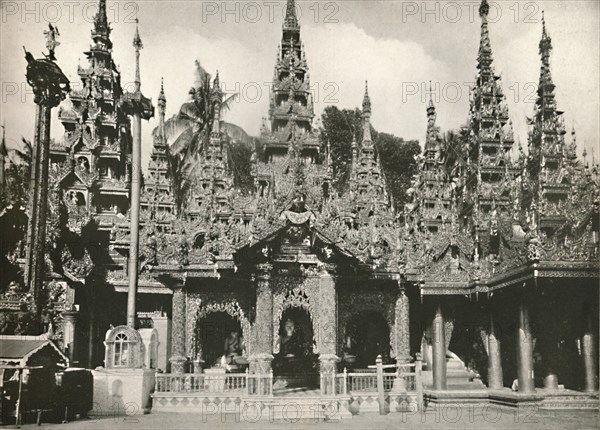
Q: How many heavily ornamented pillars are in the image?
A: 4